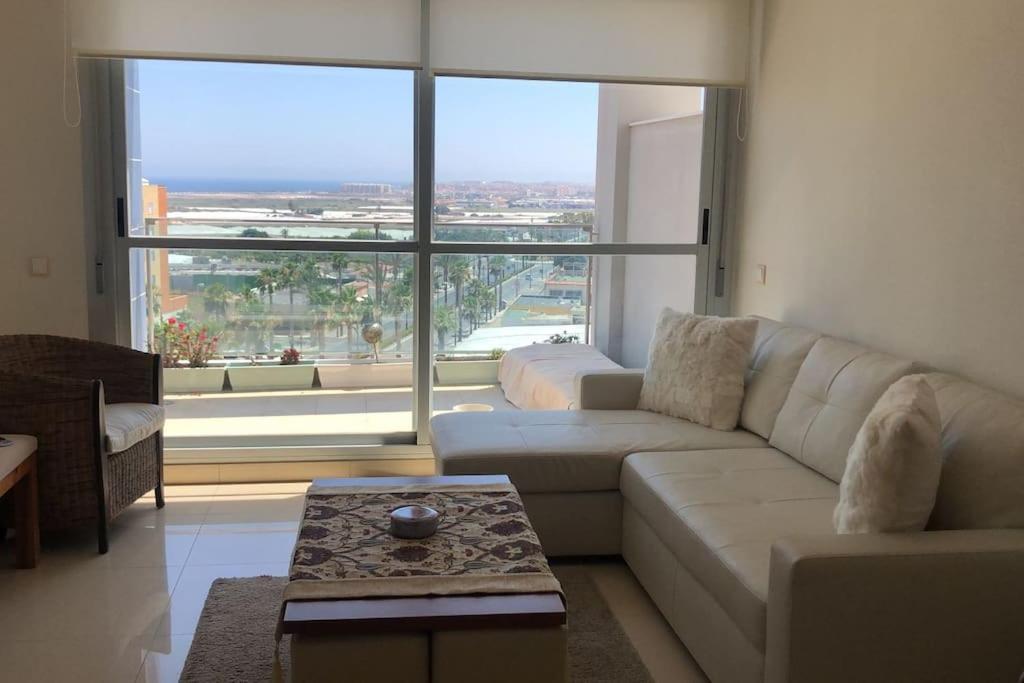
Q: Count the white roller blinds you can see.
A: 2